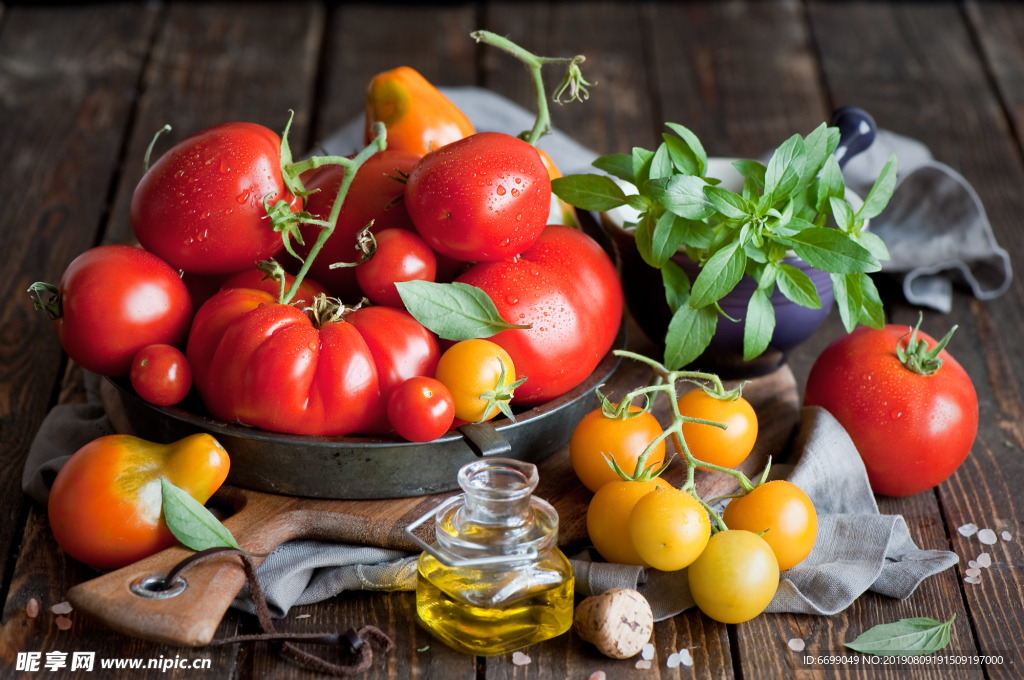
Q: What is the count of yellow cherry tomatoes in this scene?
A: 7